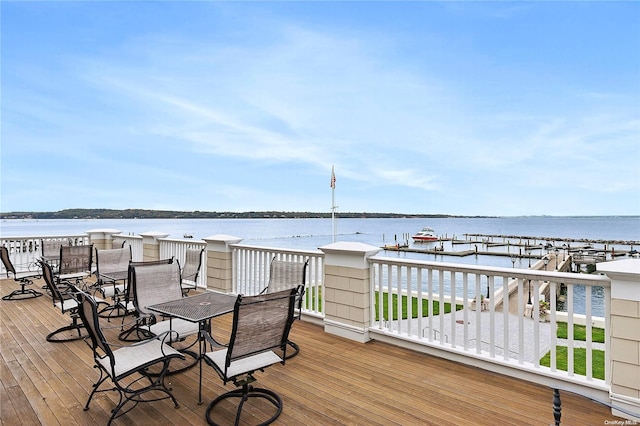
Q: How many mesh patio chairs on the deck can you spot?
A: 12